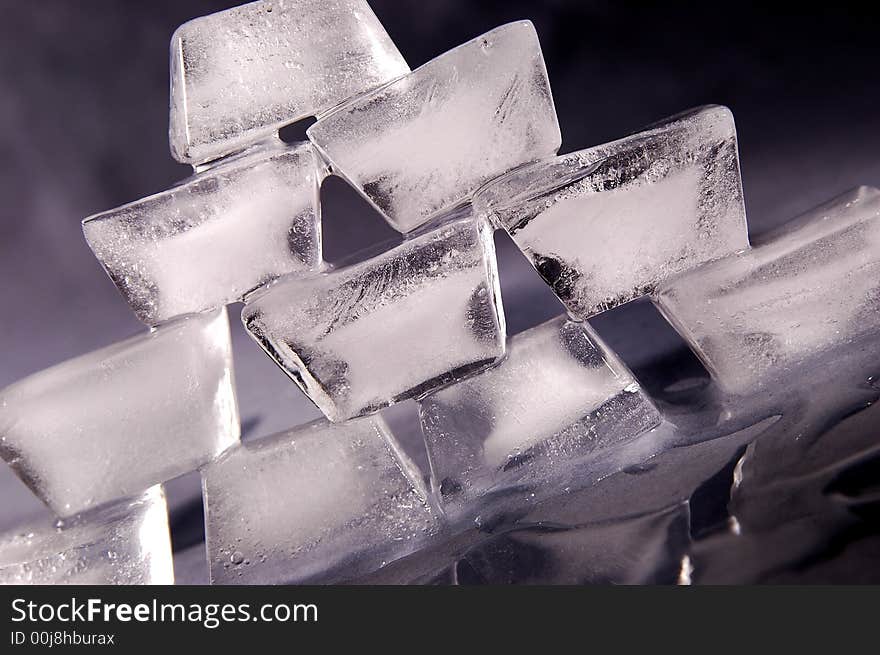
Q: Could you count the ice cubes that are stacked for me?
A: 10